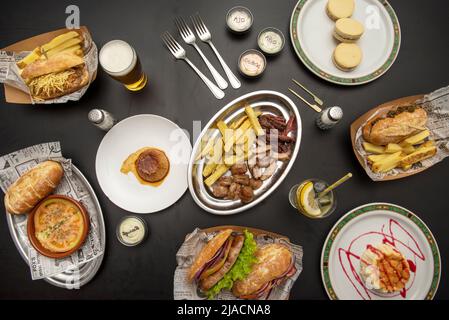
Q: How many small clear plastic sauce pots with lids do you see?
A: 4